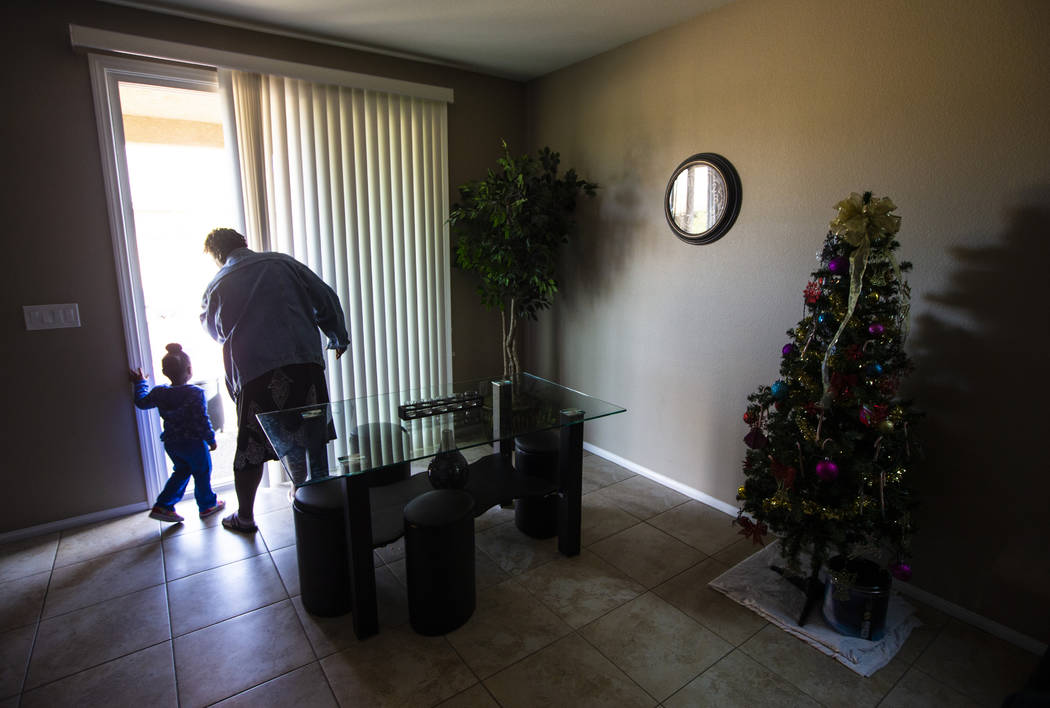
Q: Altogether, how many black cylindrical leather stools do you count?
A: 4